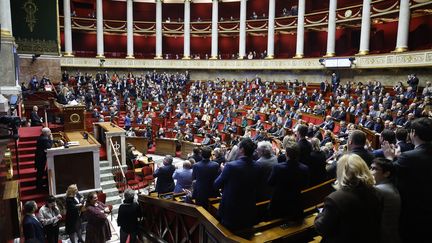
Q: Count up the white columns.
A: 13